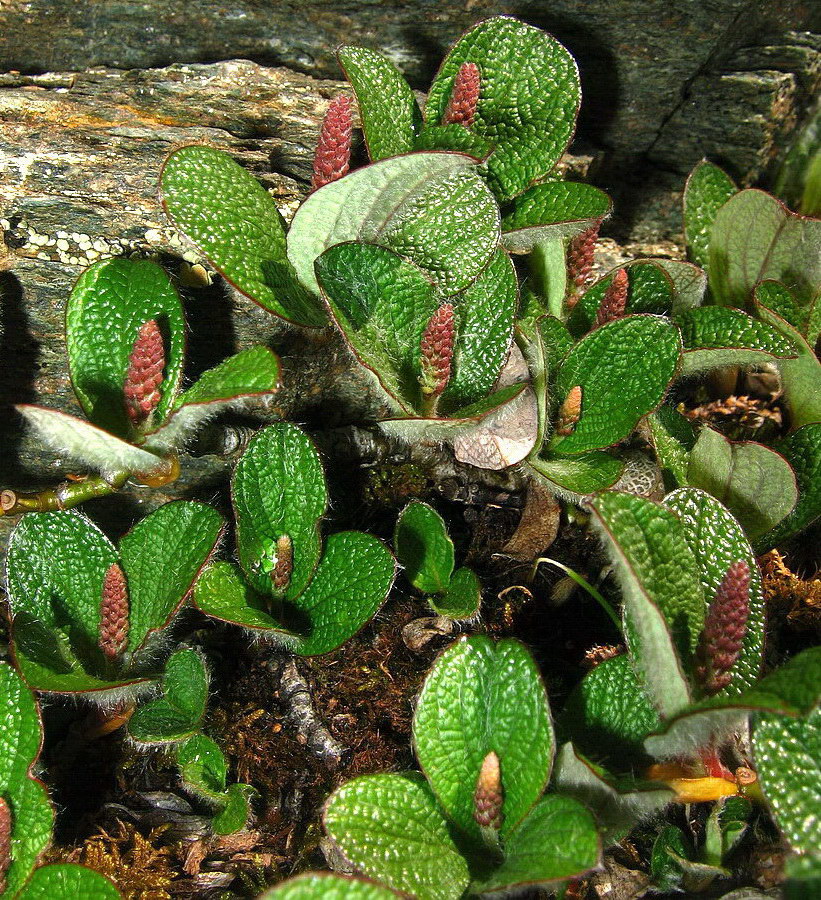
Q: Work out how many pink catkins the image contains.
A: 12